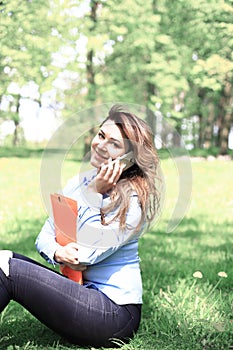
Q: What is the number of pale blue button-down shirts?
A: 1